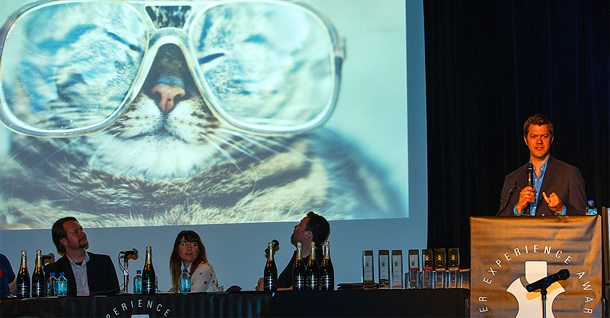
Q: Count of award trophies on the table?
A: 7